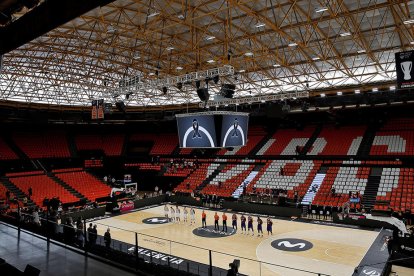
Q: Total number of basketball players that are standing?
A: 10